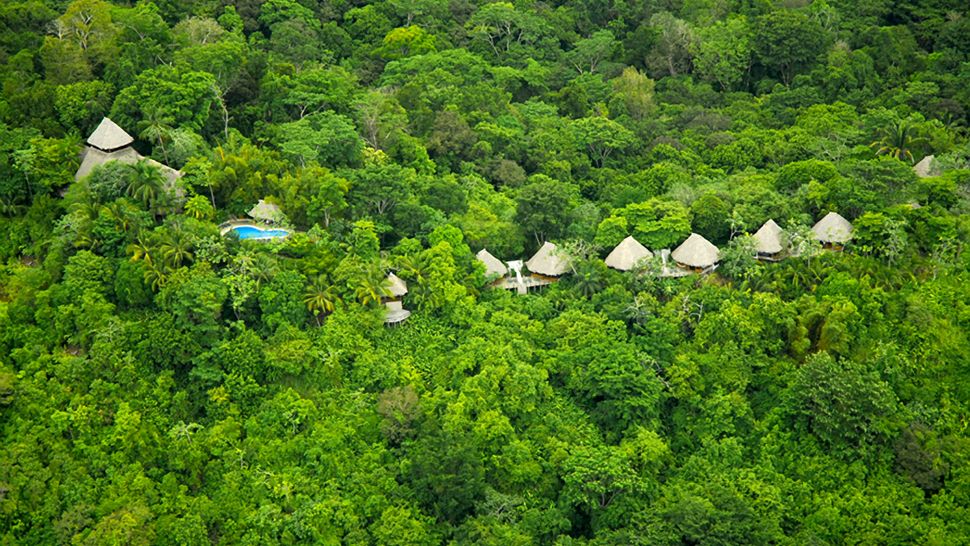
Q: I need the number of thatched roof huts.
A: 10